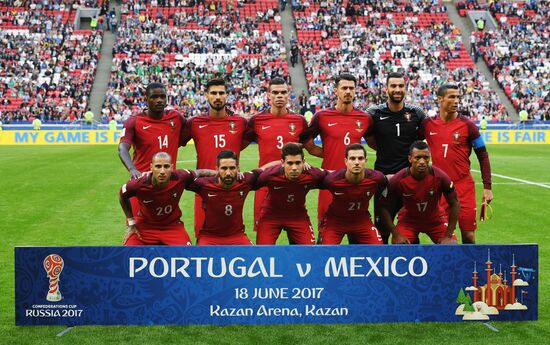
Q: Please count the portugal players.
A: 11